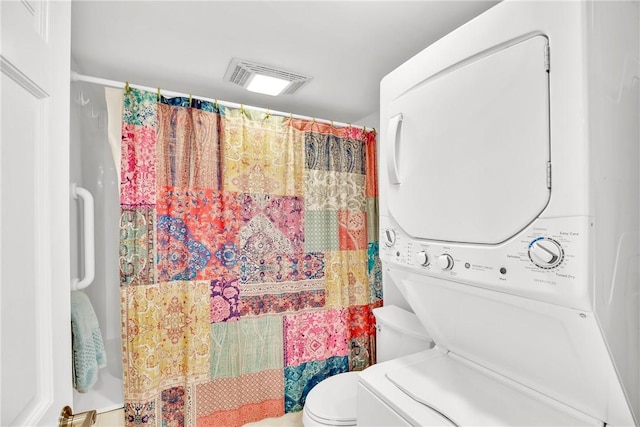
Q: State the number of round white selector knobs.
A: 4